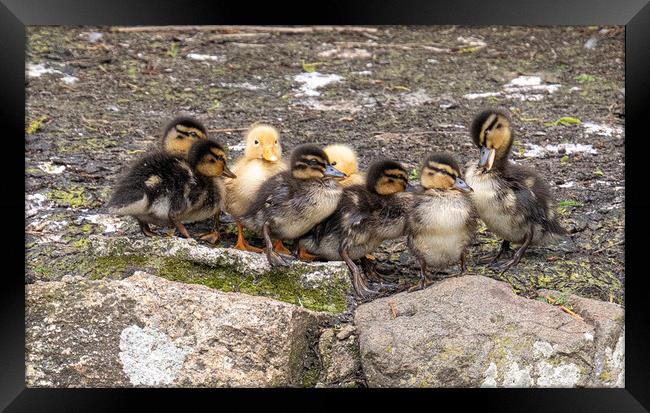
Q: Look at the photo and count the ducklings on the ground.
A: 8